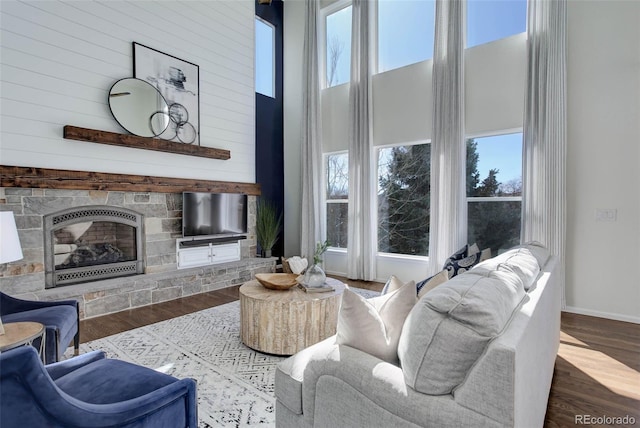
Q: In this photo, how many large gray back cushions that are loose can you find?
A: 3